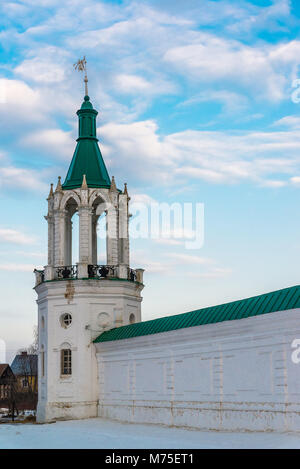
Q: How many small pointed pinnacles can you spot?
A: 5